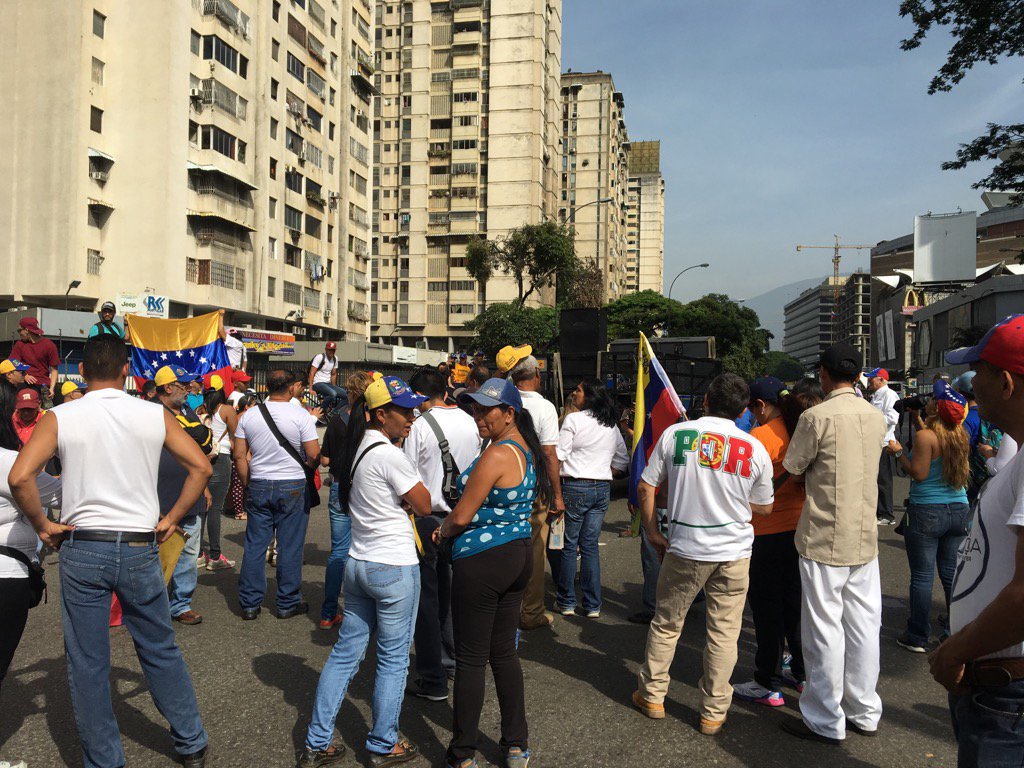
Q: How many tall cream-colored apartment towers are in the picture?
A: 4